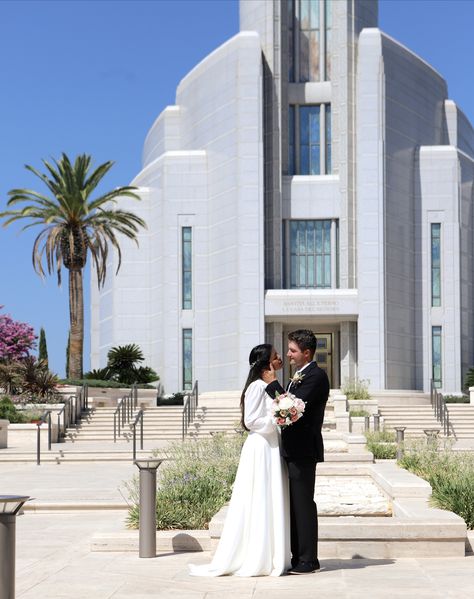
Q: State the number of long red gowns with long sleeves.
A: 0